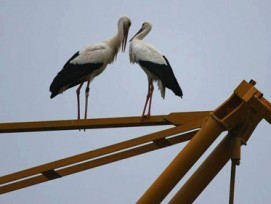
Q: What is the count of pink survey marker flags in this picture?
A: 0